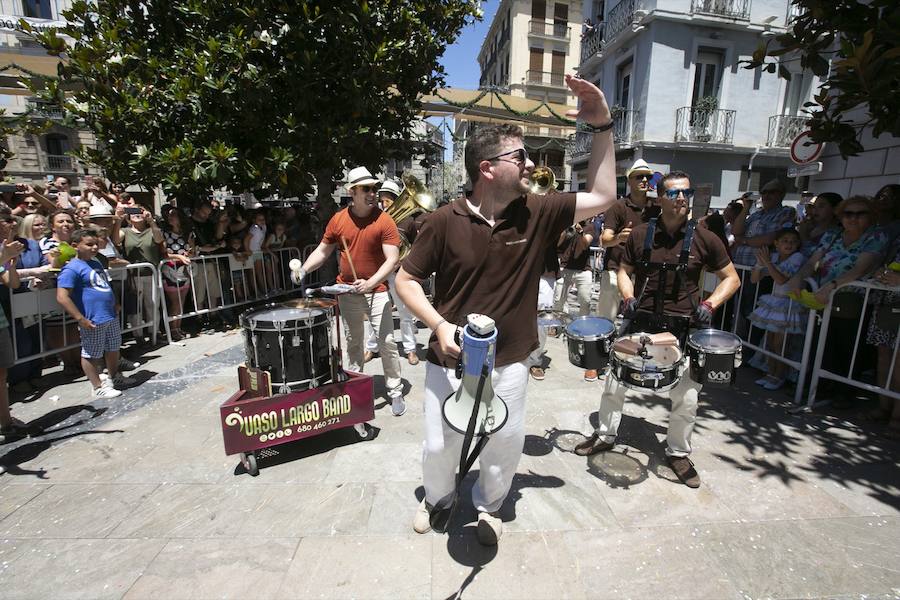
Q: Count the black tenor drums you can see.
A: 2